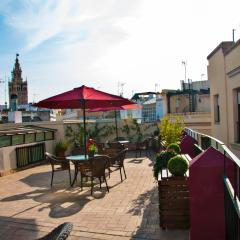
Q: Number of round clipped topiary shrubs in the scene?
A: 2